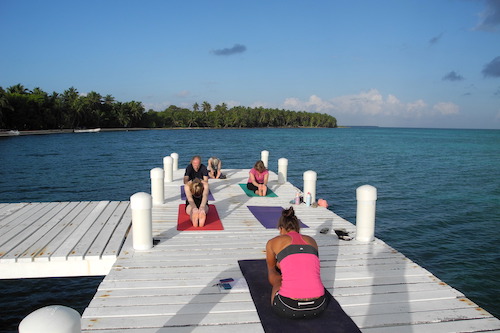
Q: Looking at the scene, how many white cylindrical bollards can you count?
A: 9